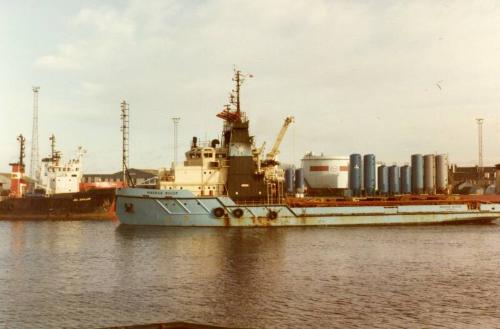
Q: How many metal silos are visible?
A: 10